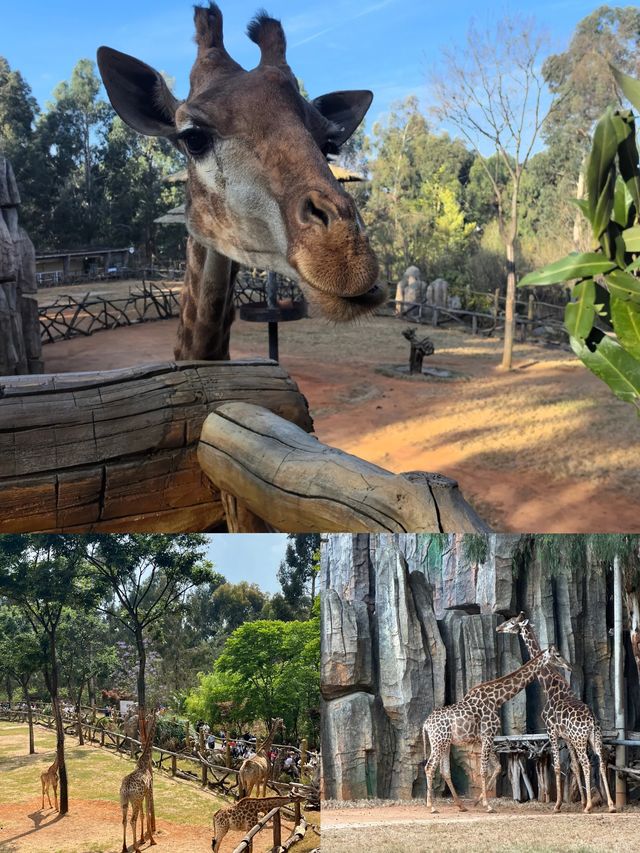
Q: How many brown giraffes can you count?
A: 7